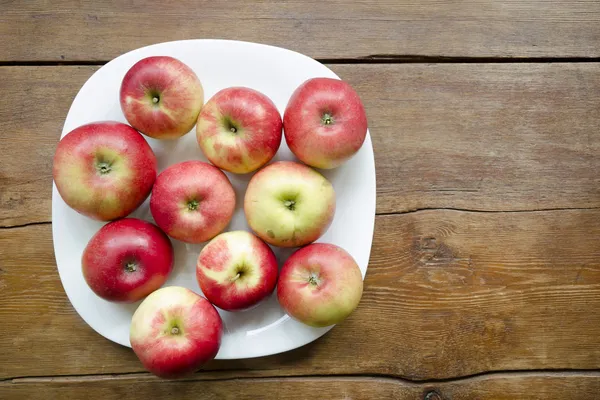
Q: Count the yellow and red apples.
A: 10